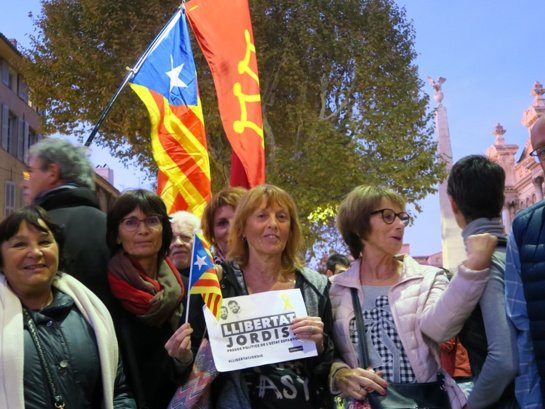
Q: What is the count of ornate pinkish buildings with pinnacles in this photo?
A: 1